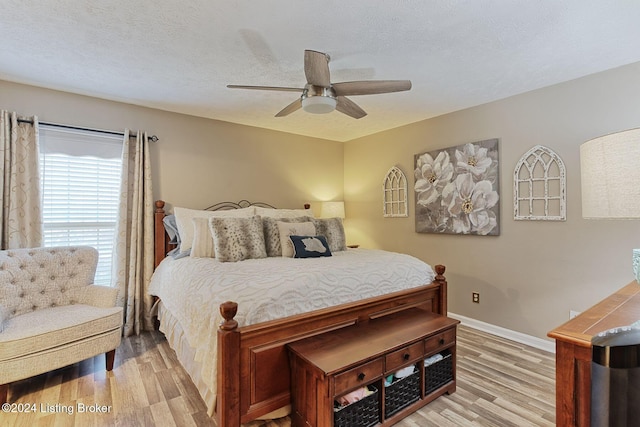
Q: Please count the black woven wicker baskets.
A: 3